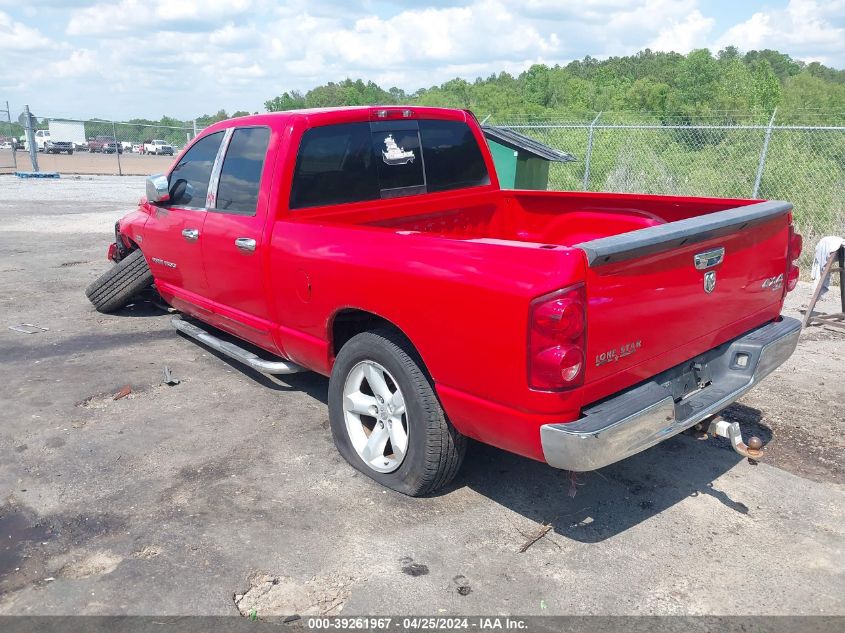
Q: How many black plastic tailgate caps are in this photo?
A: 1